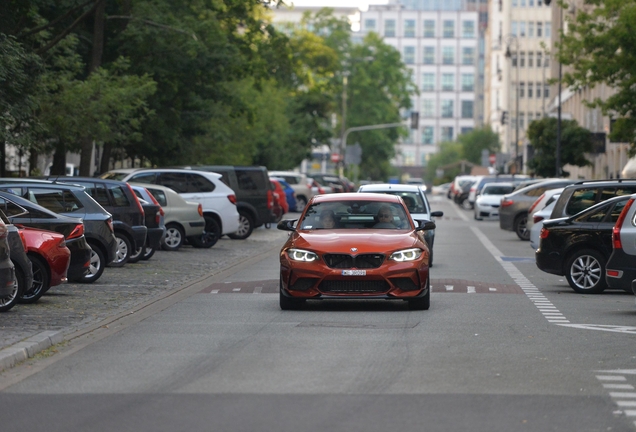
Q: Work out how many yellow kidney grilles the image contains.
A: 0